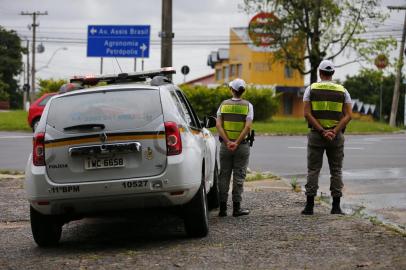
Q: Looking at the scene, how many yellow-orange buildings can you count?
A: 1